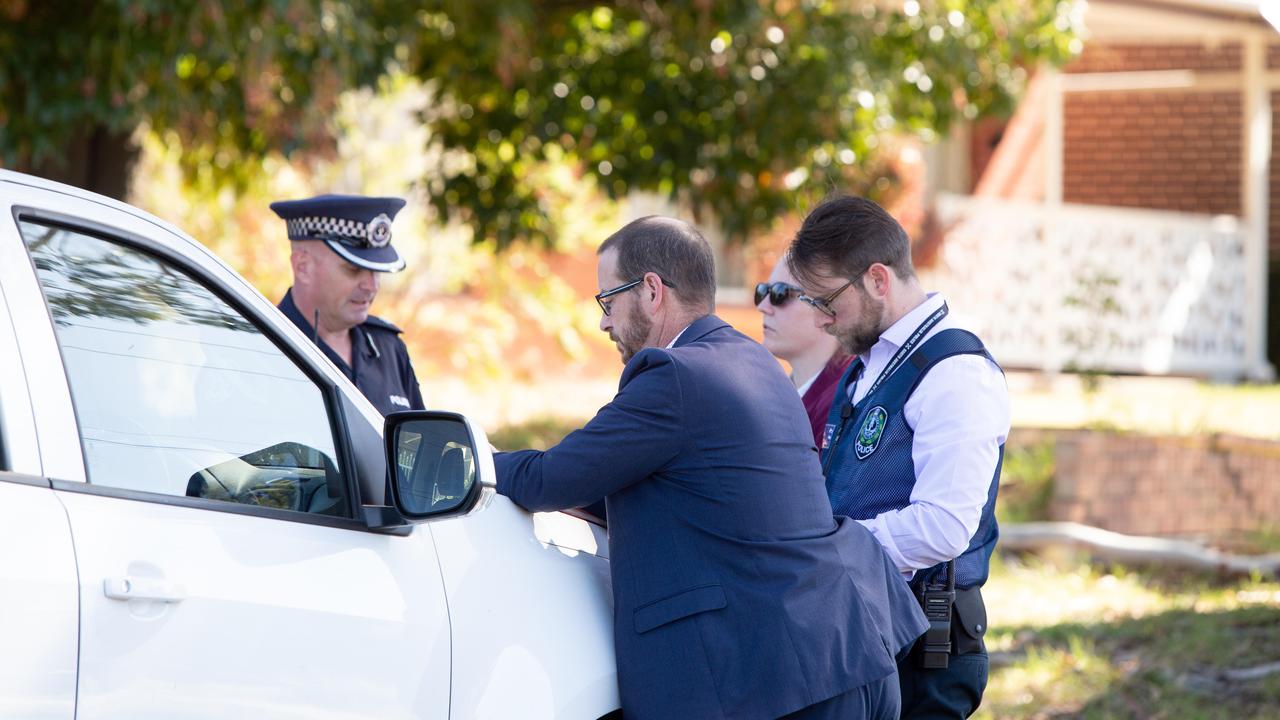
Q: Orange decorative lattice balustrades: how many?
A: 0